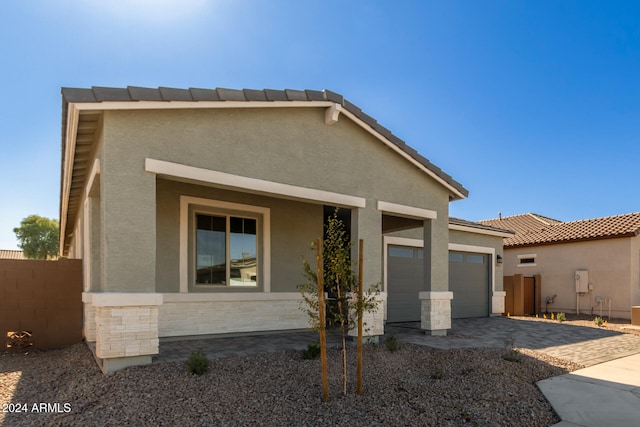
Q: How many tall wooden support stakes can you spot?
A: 2